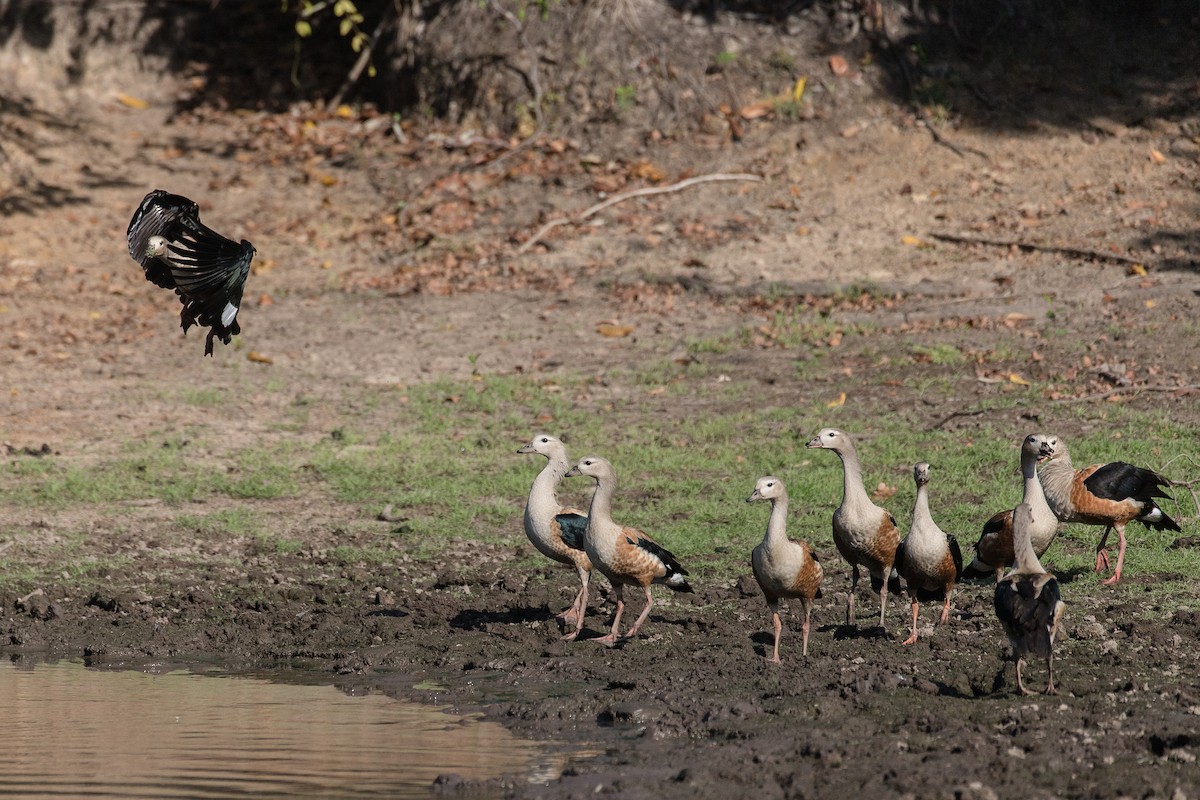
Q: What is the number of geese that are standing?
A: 8